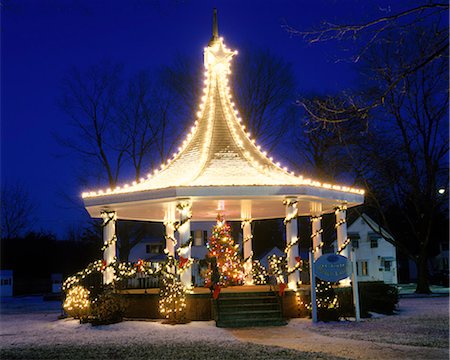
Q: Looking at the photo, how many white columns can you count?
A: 7